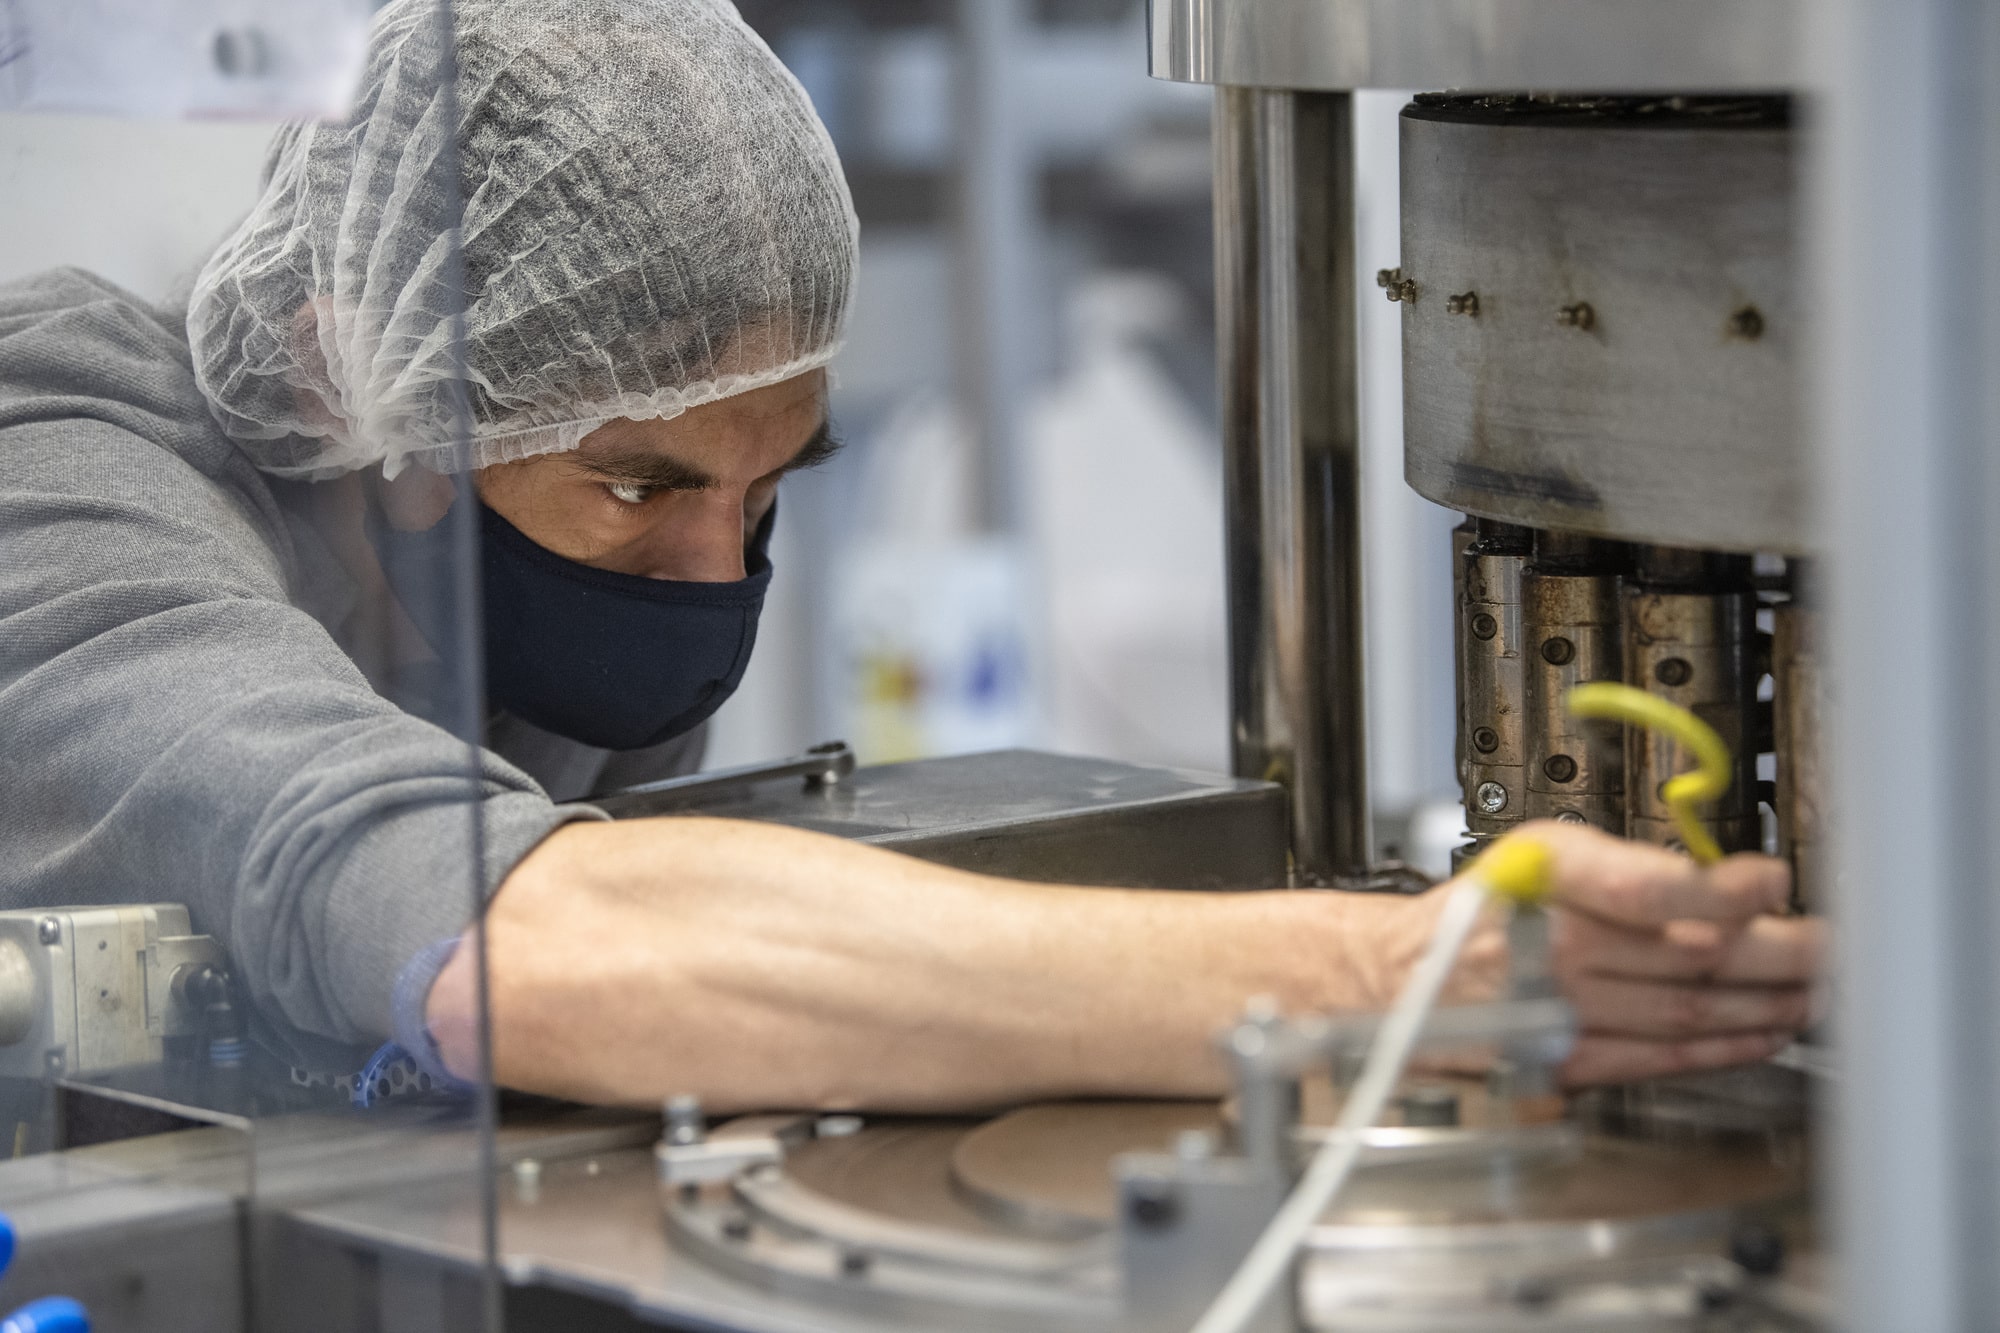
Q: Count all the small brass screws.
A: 5